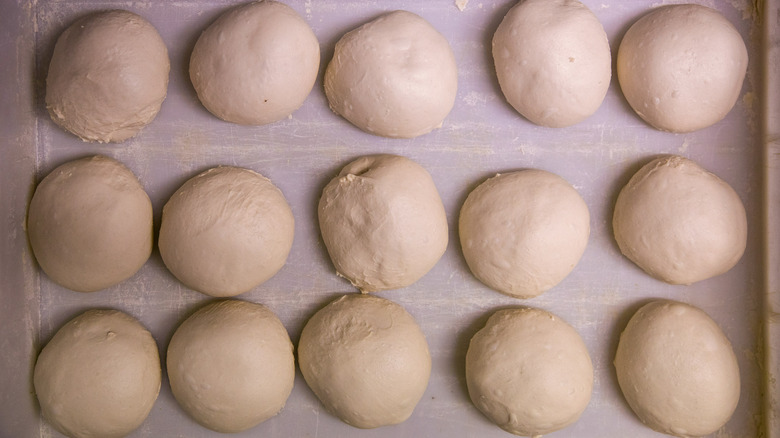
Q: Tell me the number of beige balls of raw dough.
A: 15